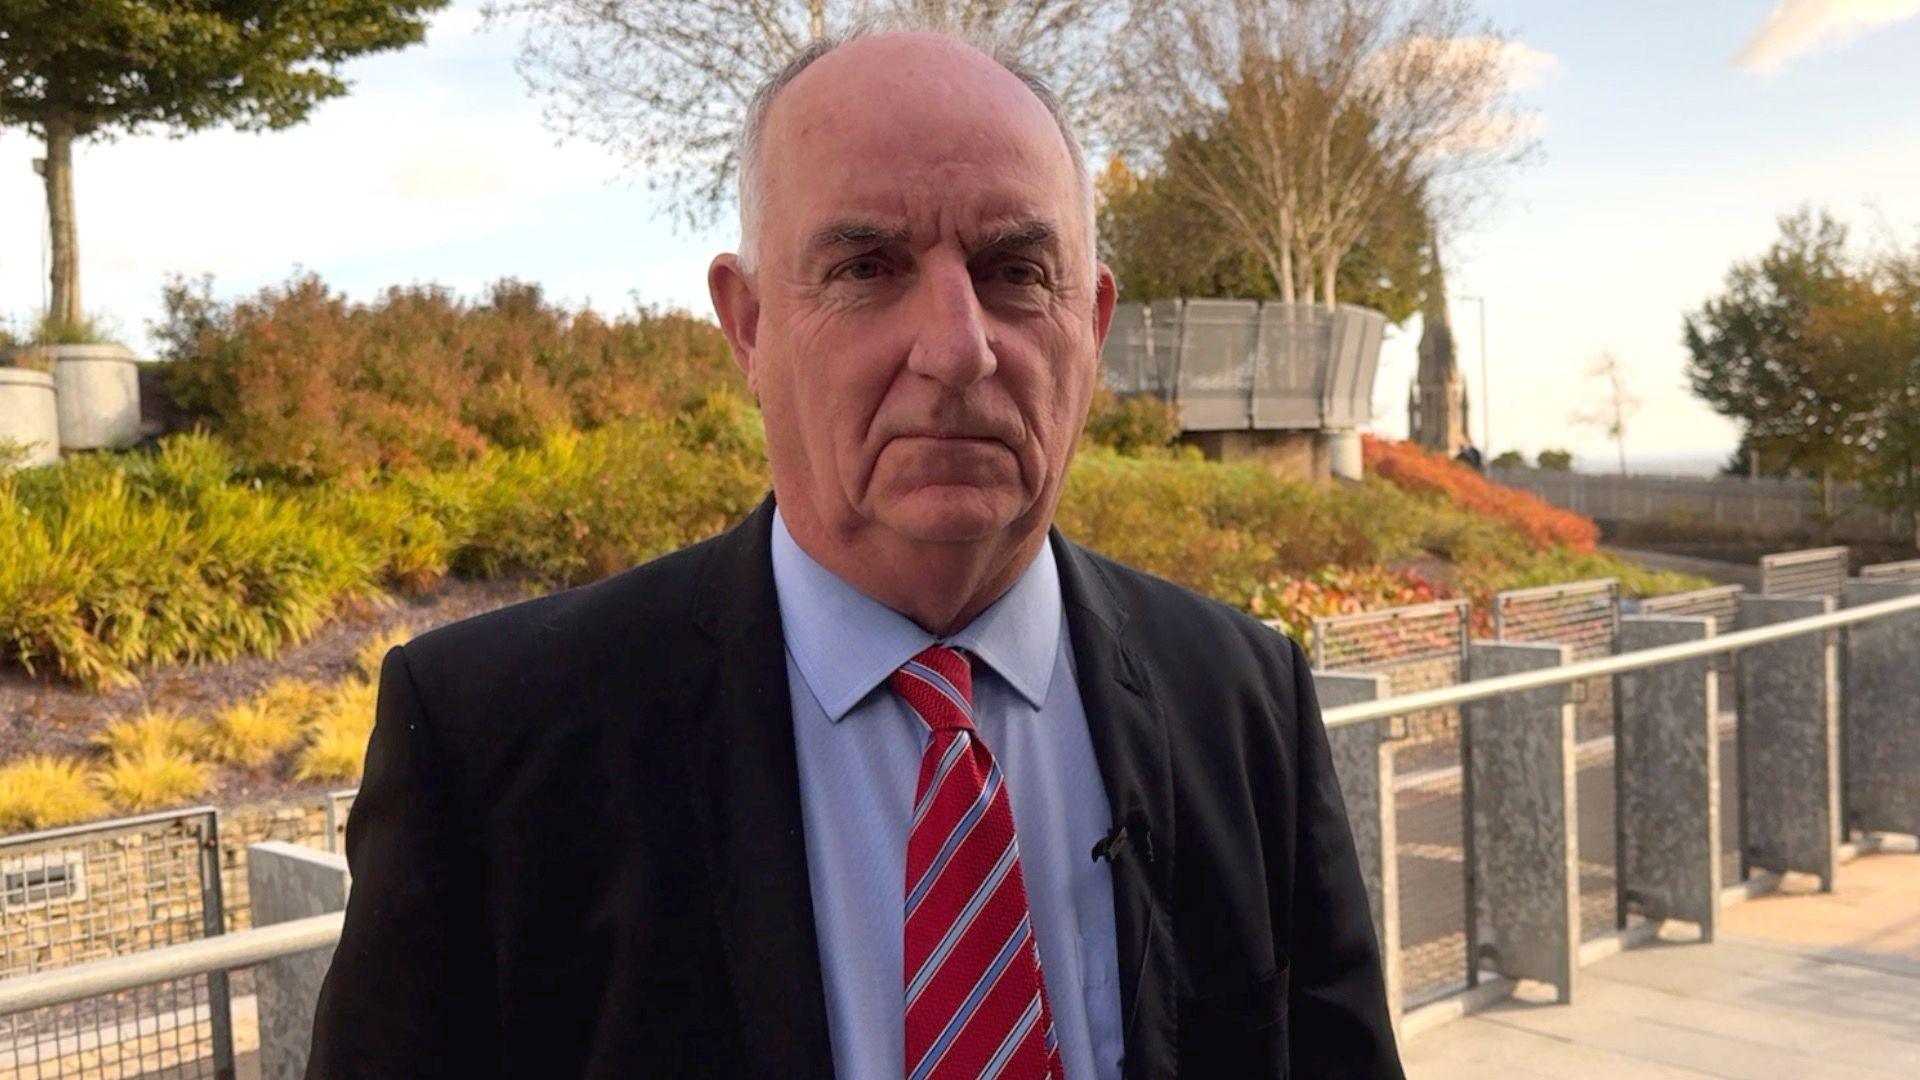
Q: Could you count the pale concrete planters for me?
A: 2